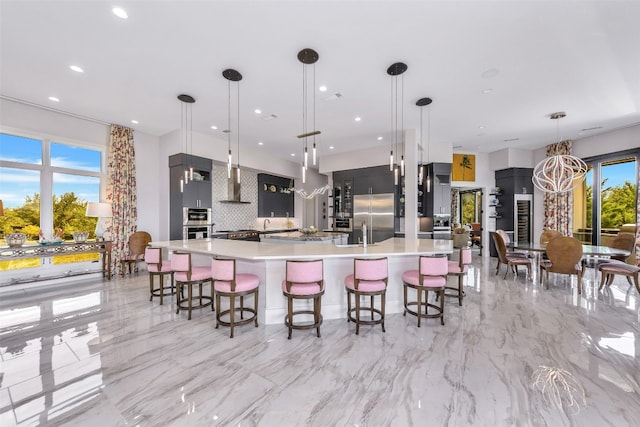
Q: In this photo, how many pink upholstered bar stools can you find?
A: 7